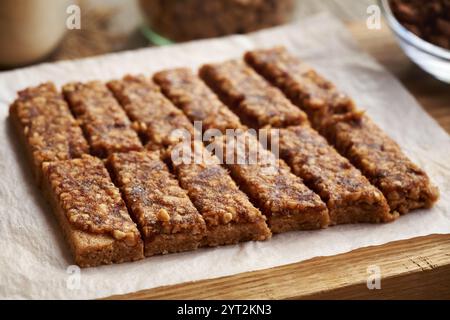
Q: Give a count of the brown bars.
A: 12